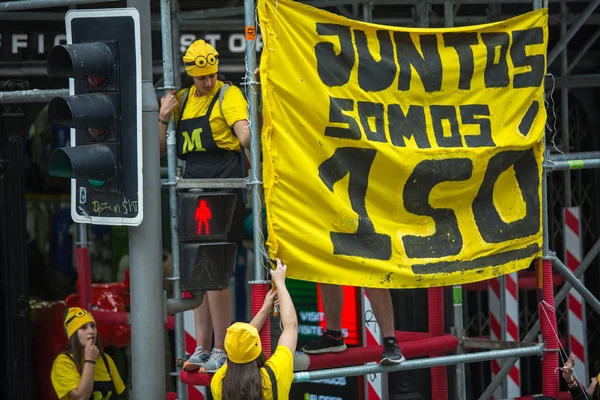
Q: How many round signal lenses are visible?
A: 3